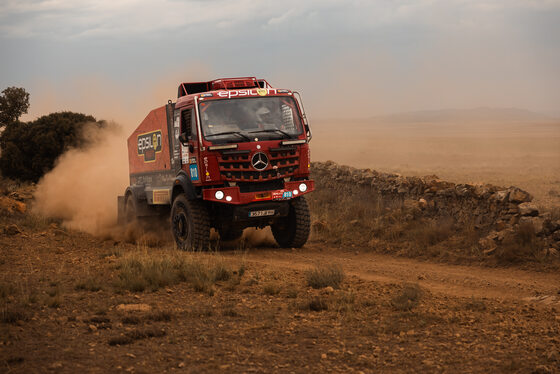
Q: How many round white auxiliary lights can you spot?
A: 4